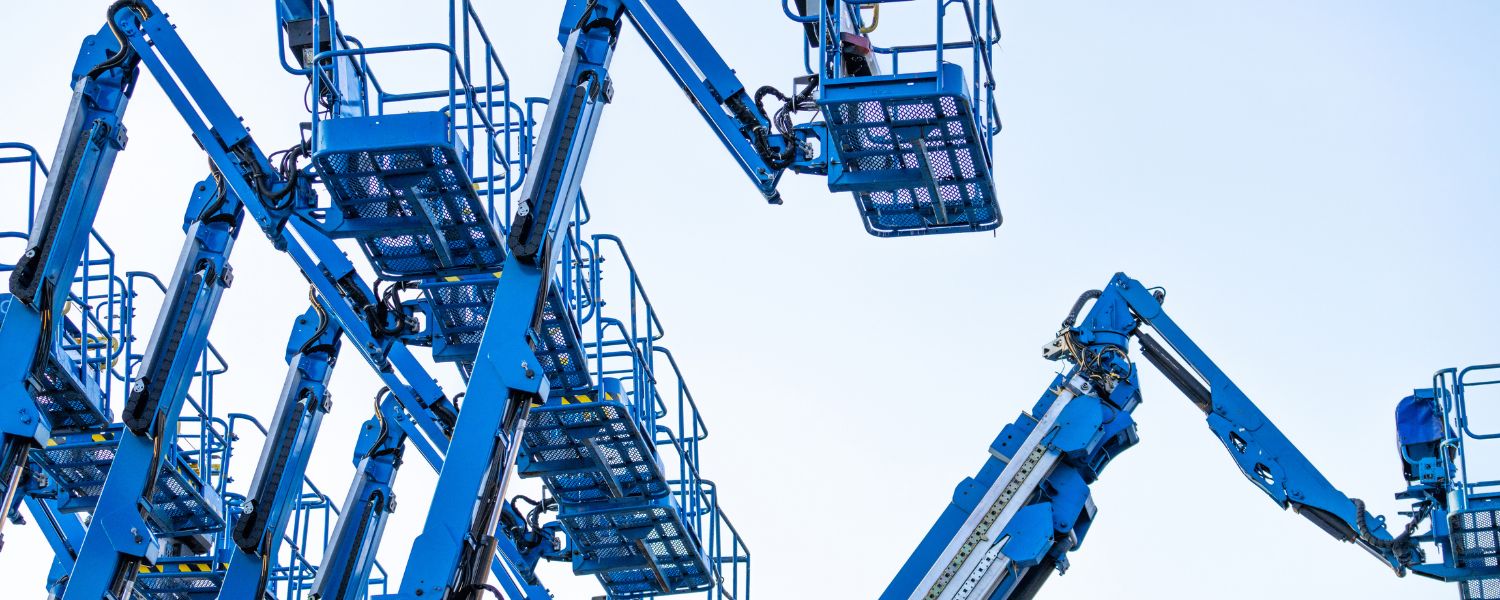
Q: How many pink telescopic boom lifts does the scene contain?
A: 0